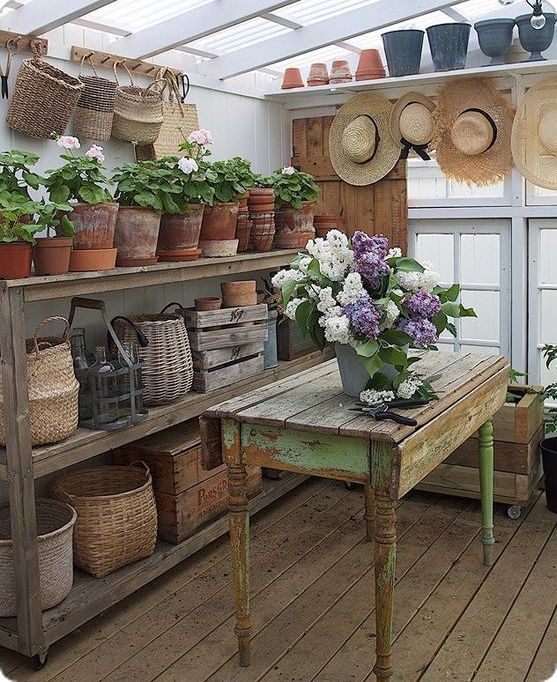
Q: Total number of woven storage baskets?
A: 8